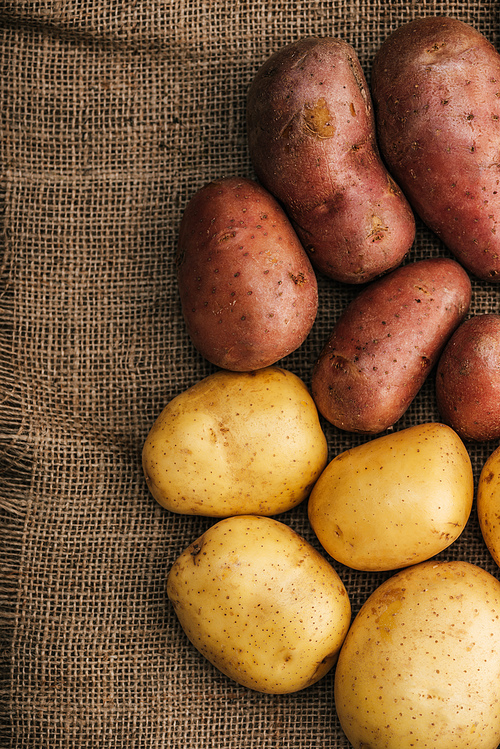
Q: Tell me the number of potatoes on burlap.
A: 10